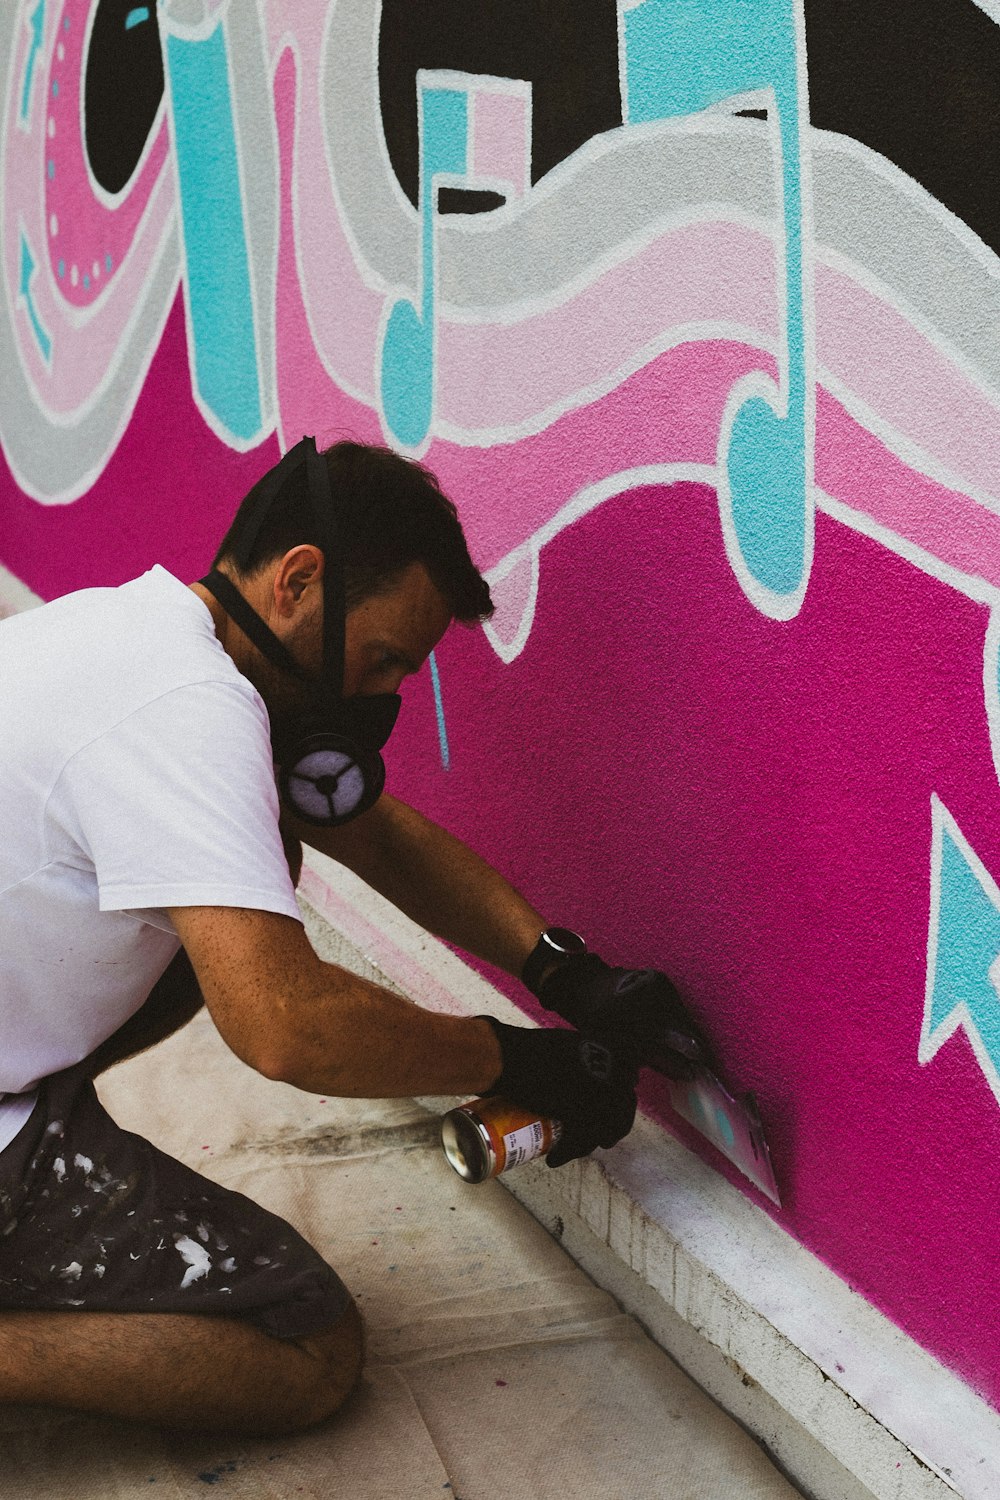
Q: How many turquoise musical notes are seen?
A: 2